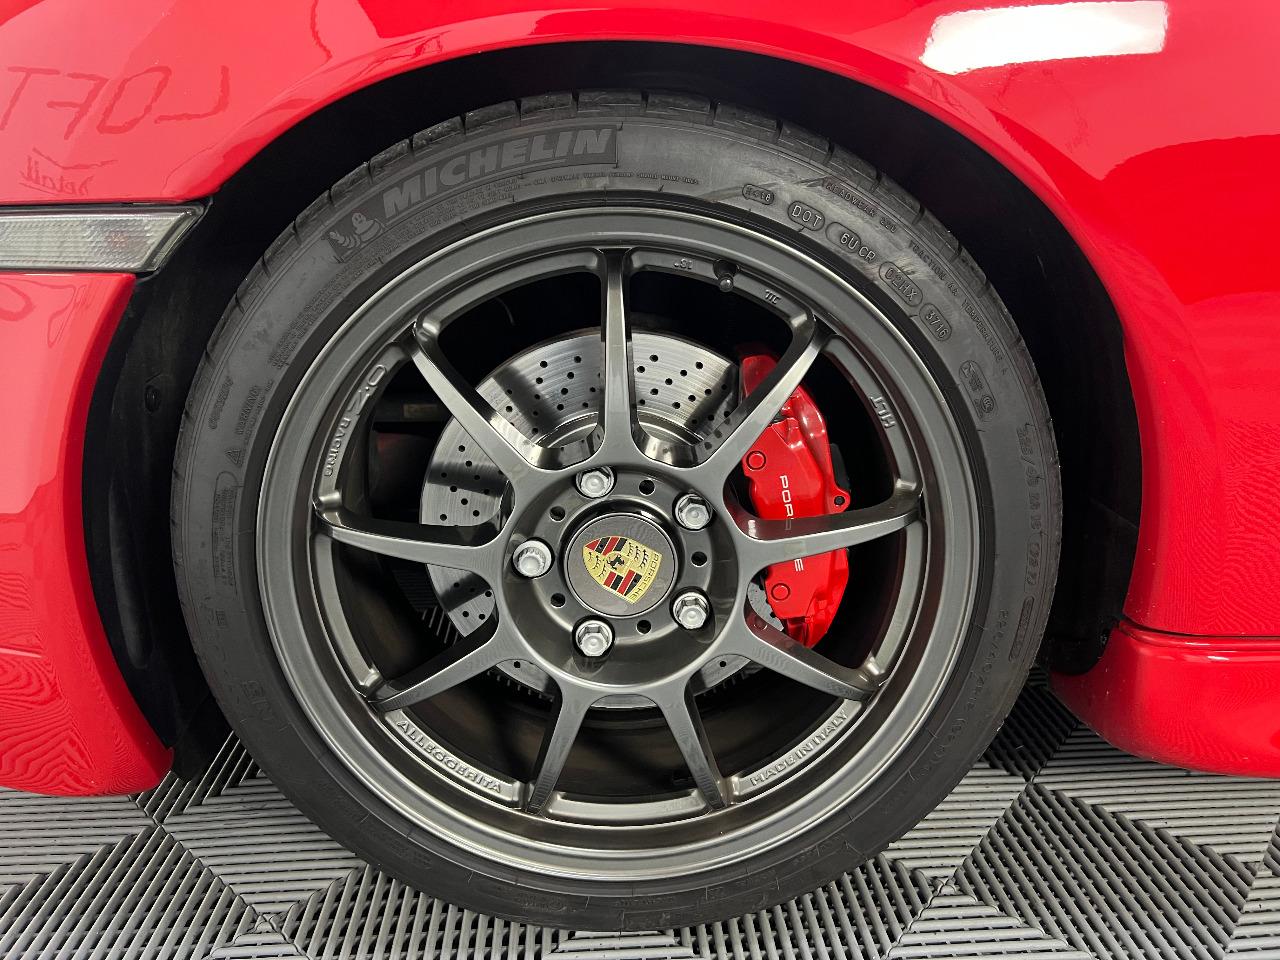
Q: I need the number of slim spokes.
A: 9